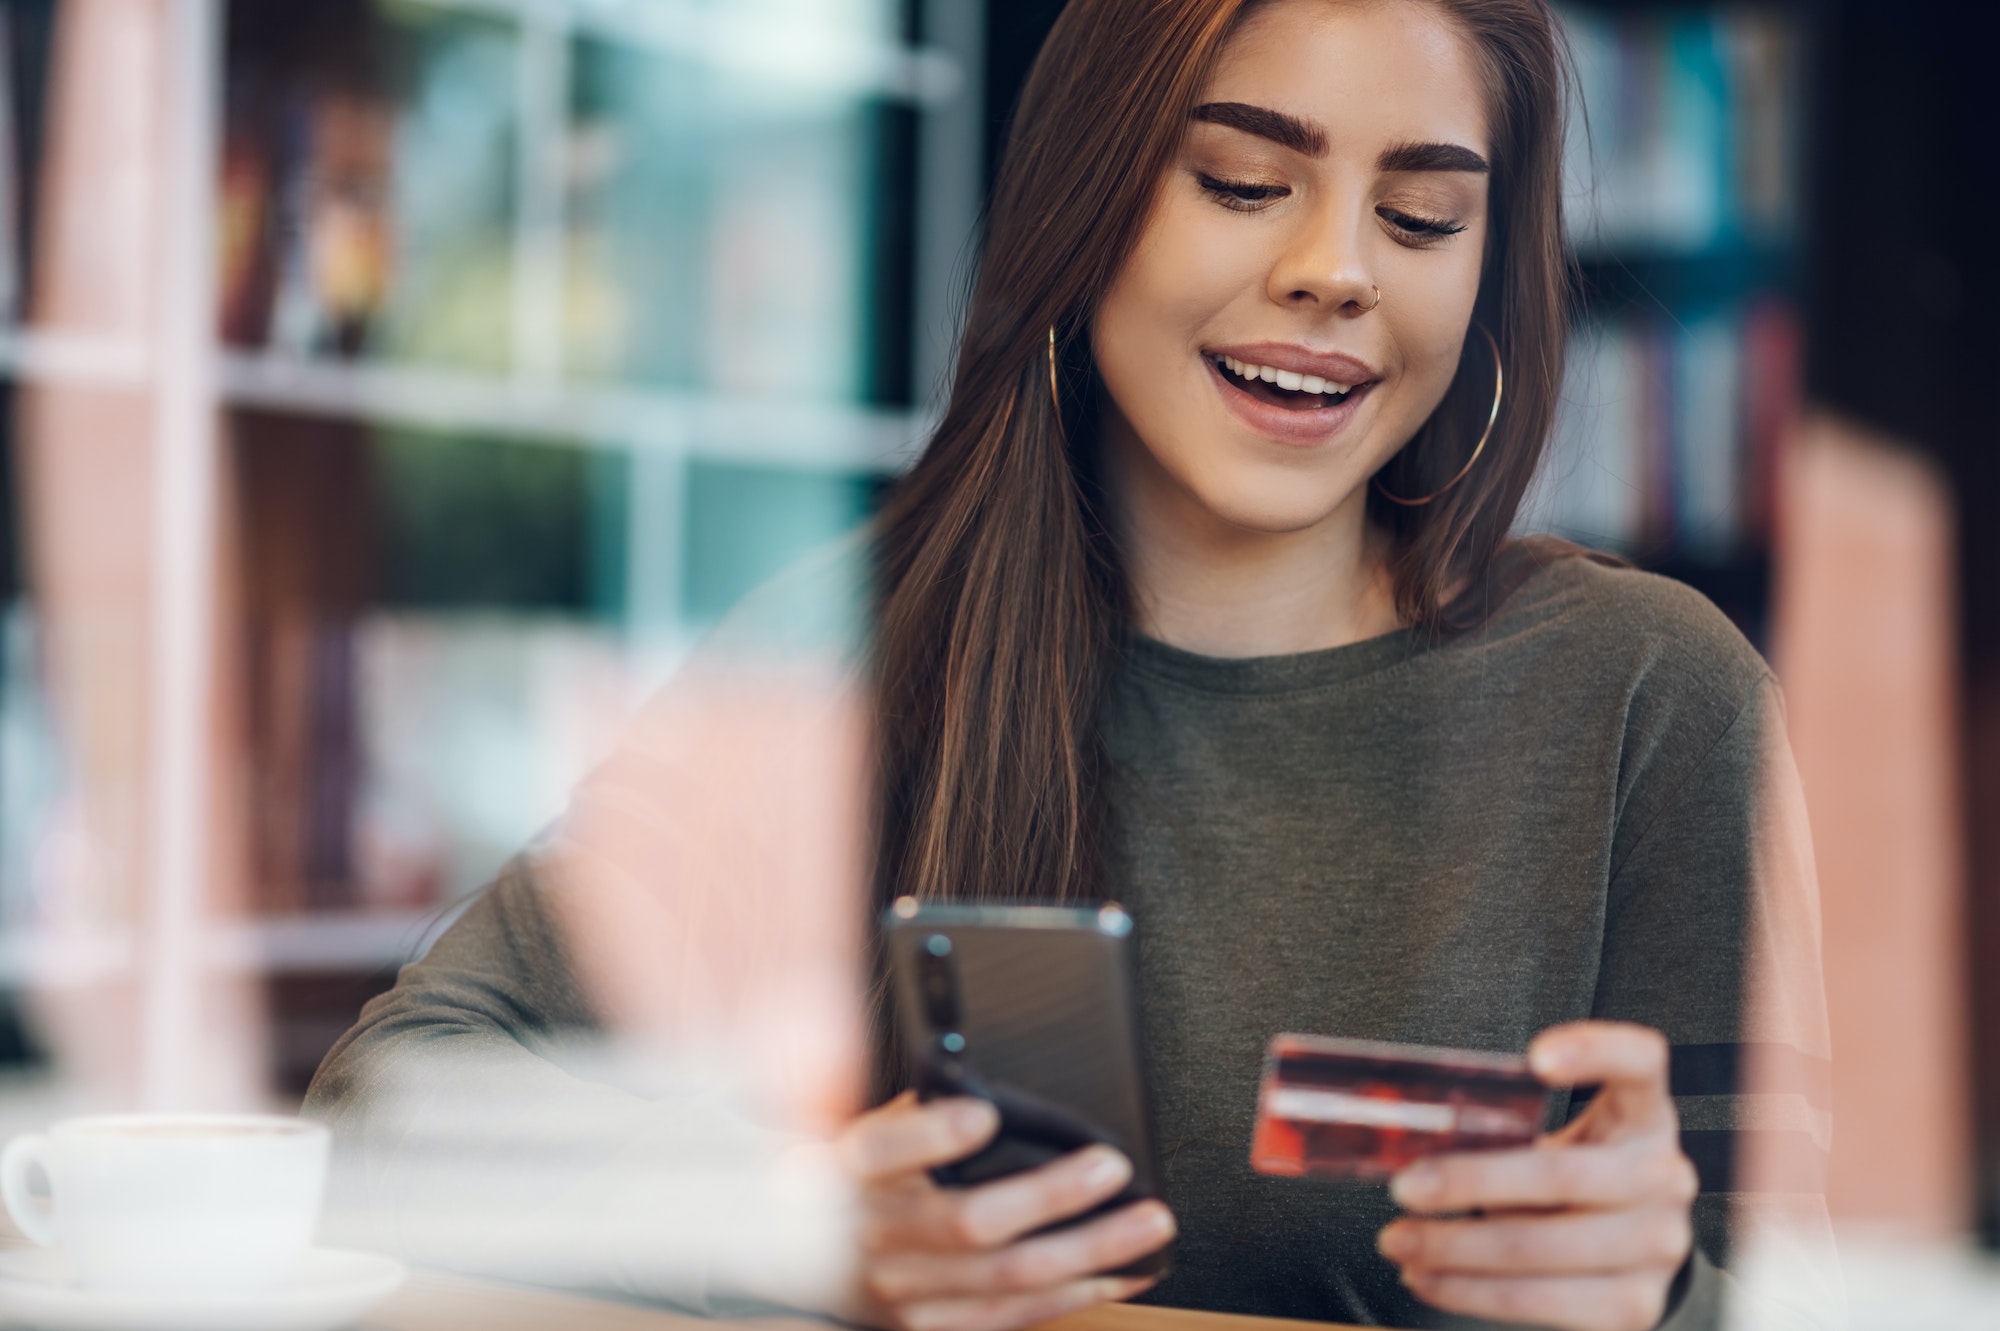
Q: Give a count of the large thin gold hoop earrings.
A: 2